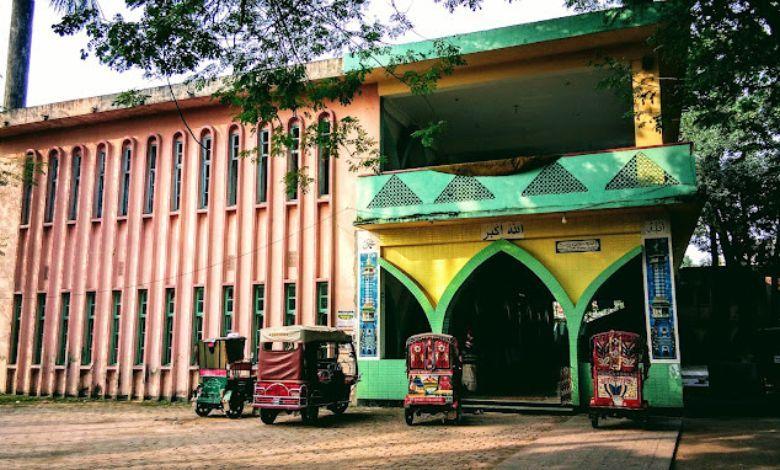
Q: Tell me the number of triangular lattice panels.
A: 4